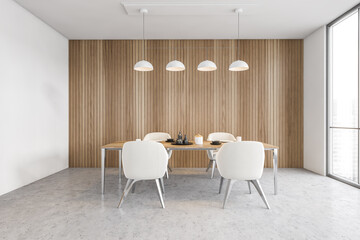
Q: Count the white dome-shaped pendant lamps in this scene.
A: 4